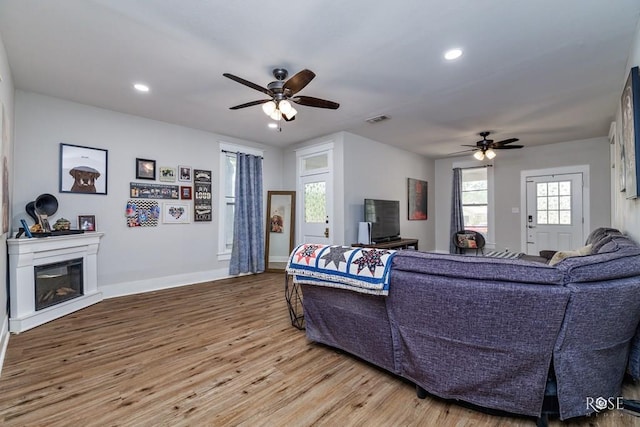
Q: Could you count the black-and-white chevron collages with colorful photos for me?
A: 1